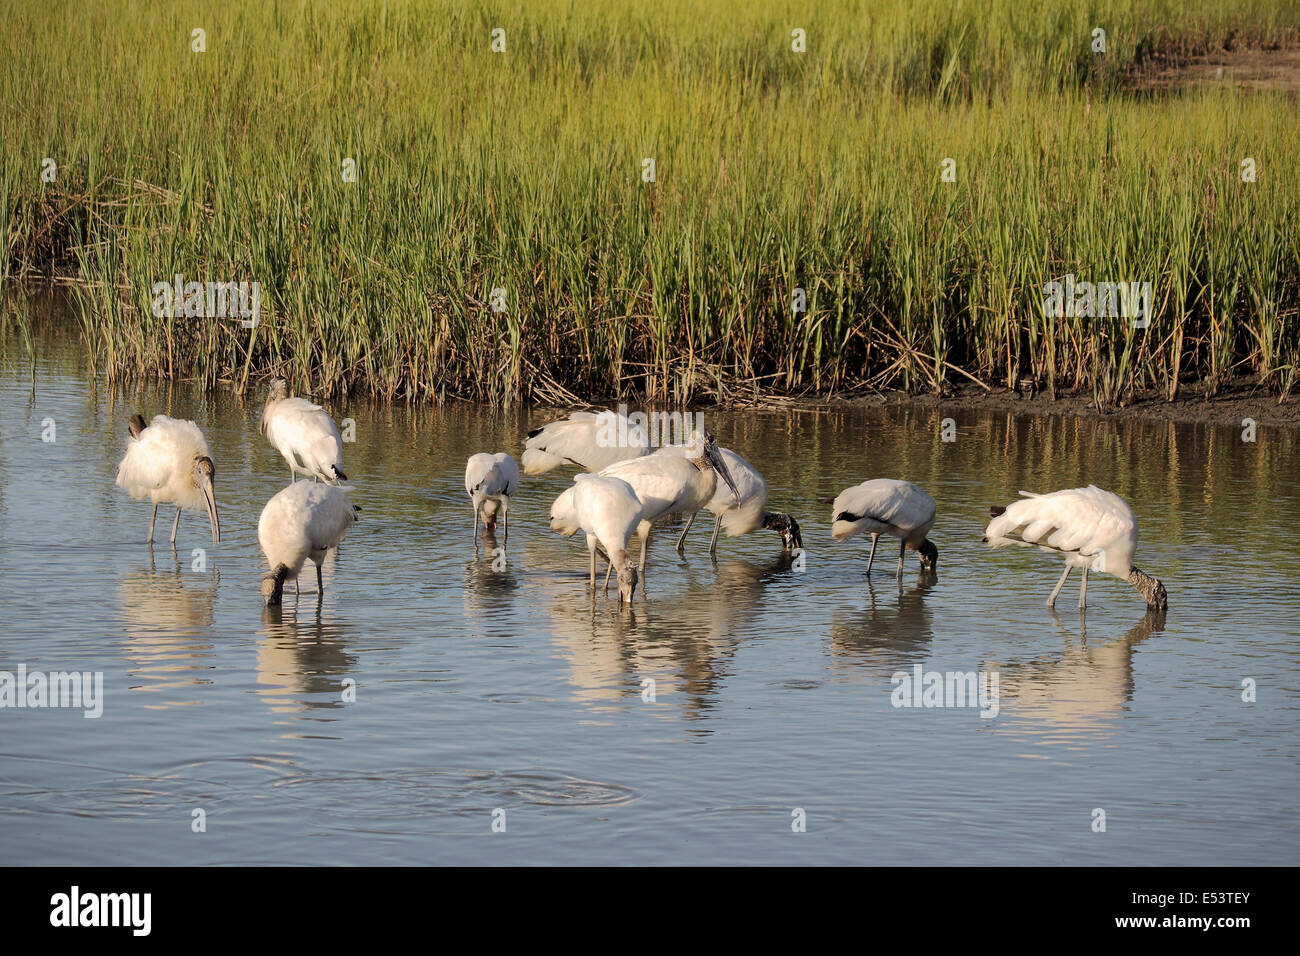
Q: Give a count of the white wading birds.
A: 10